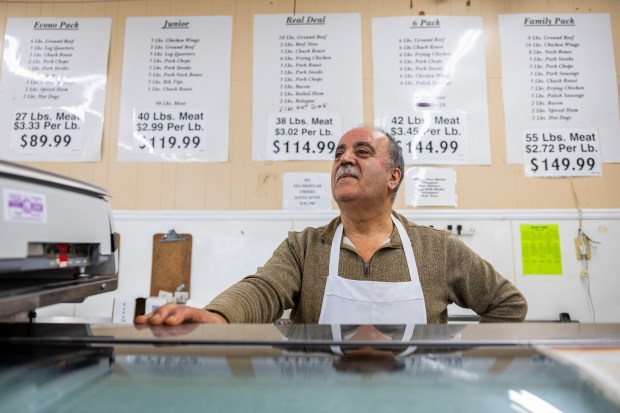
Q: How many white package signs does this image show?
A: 5